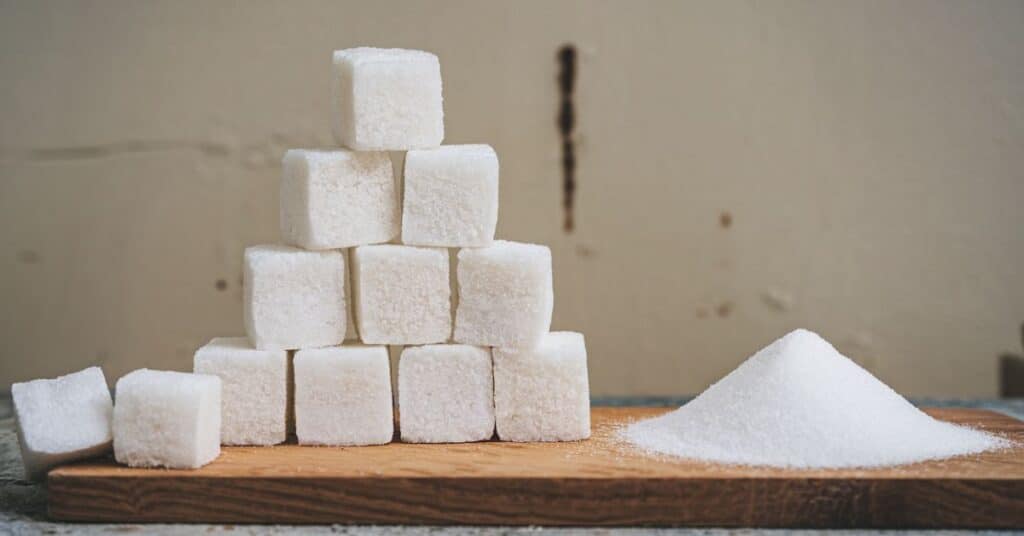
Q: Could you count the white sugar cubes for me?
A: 12